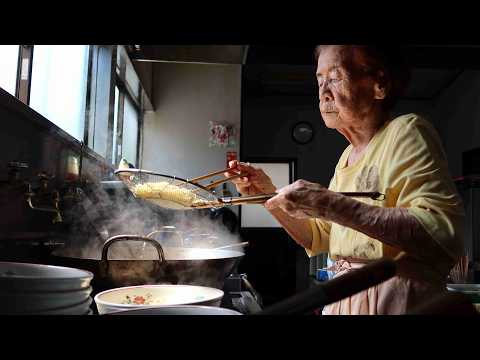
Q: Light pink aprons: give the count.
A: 1